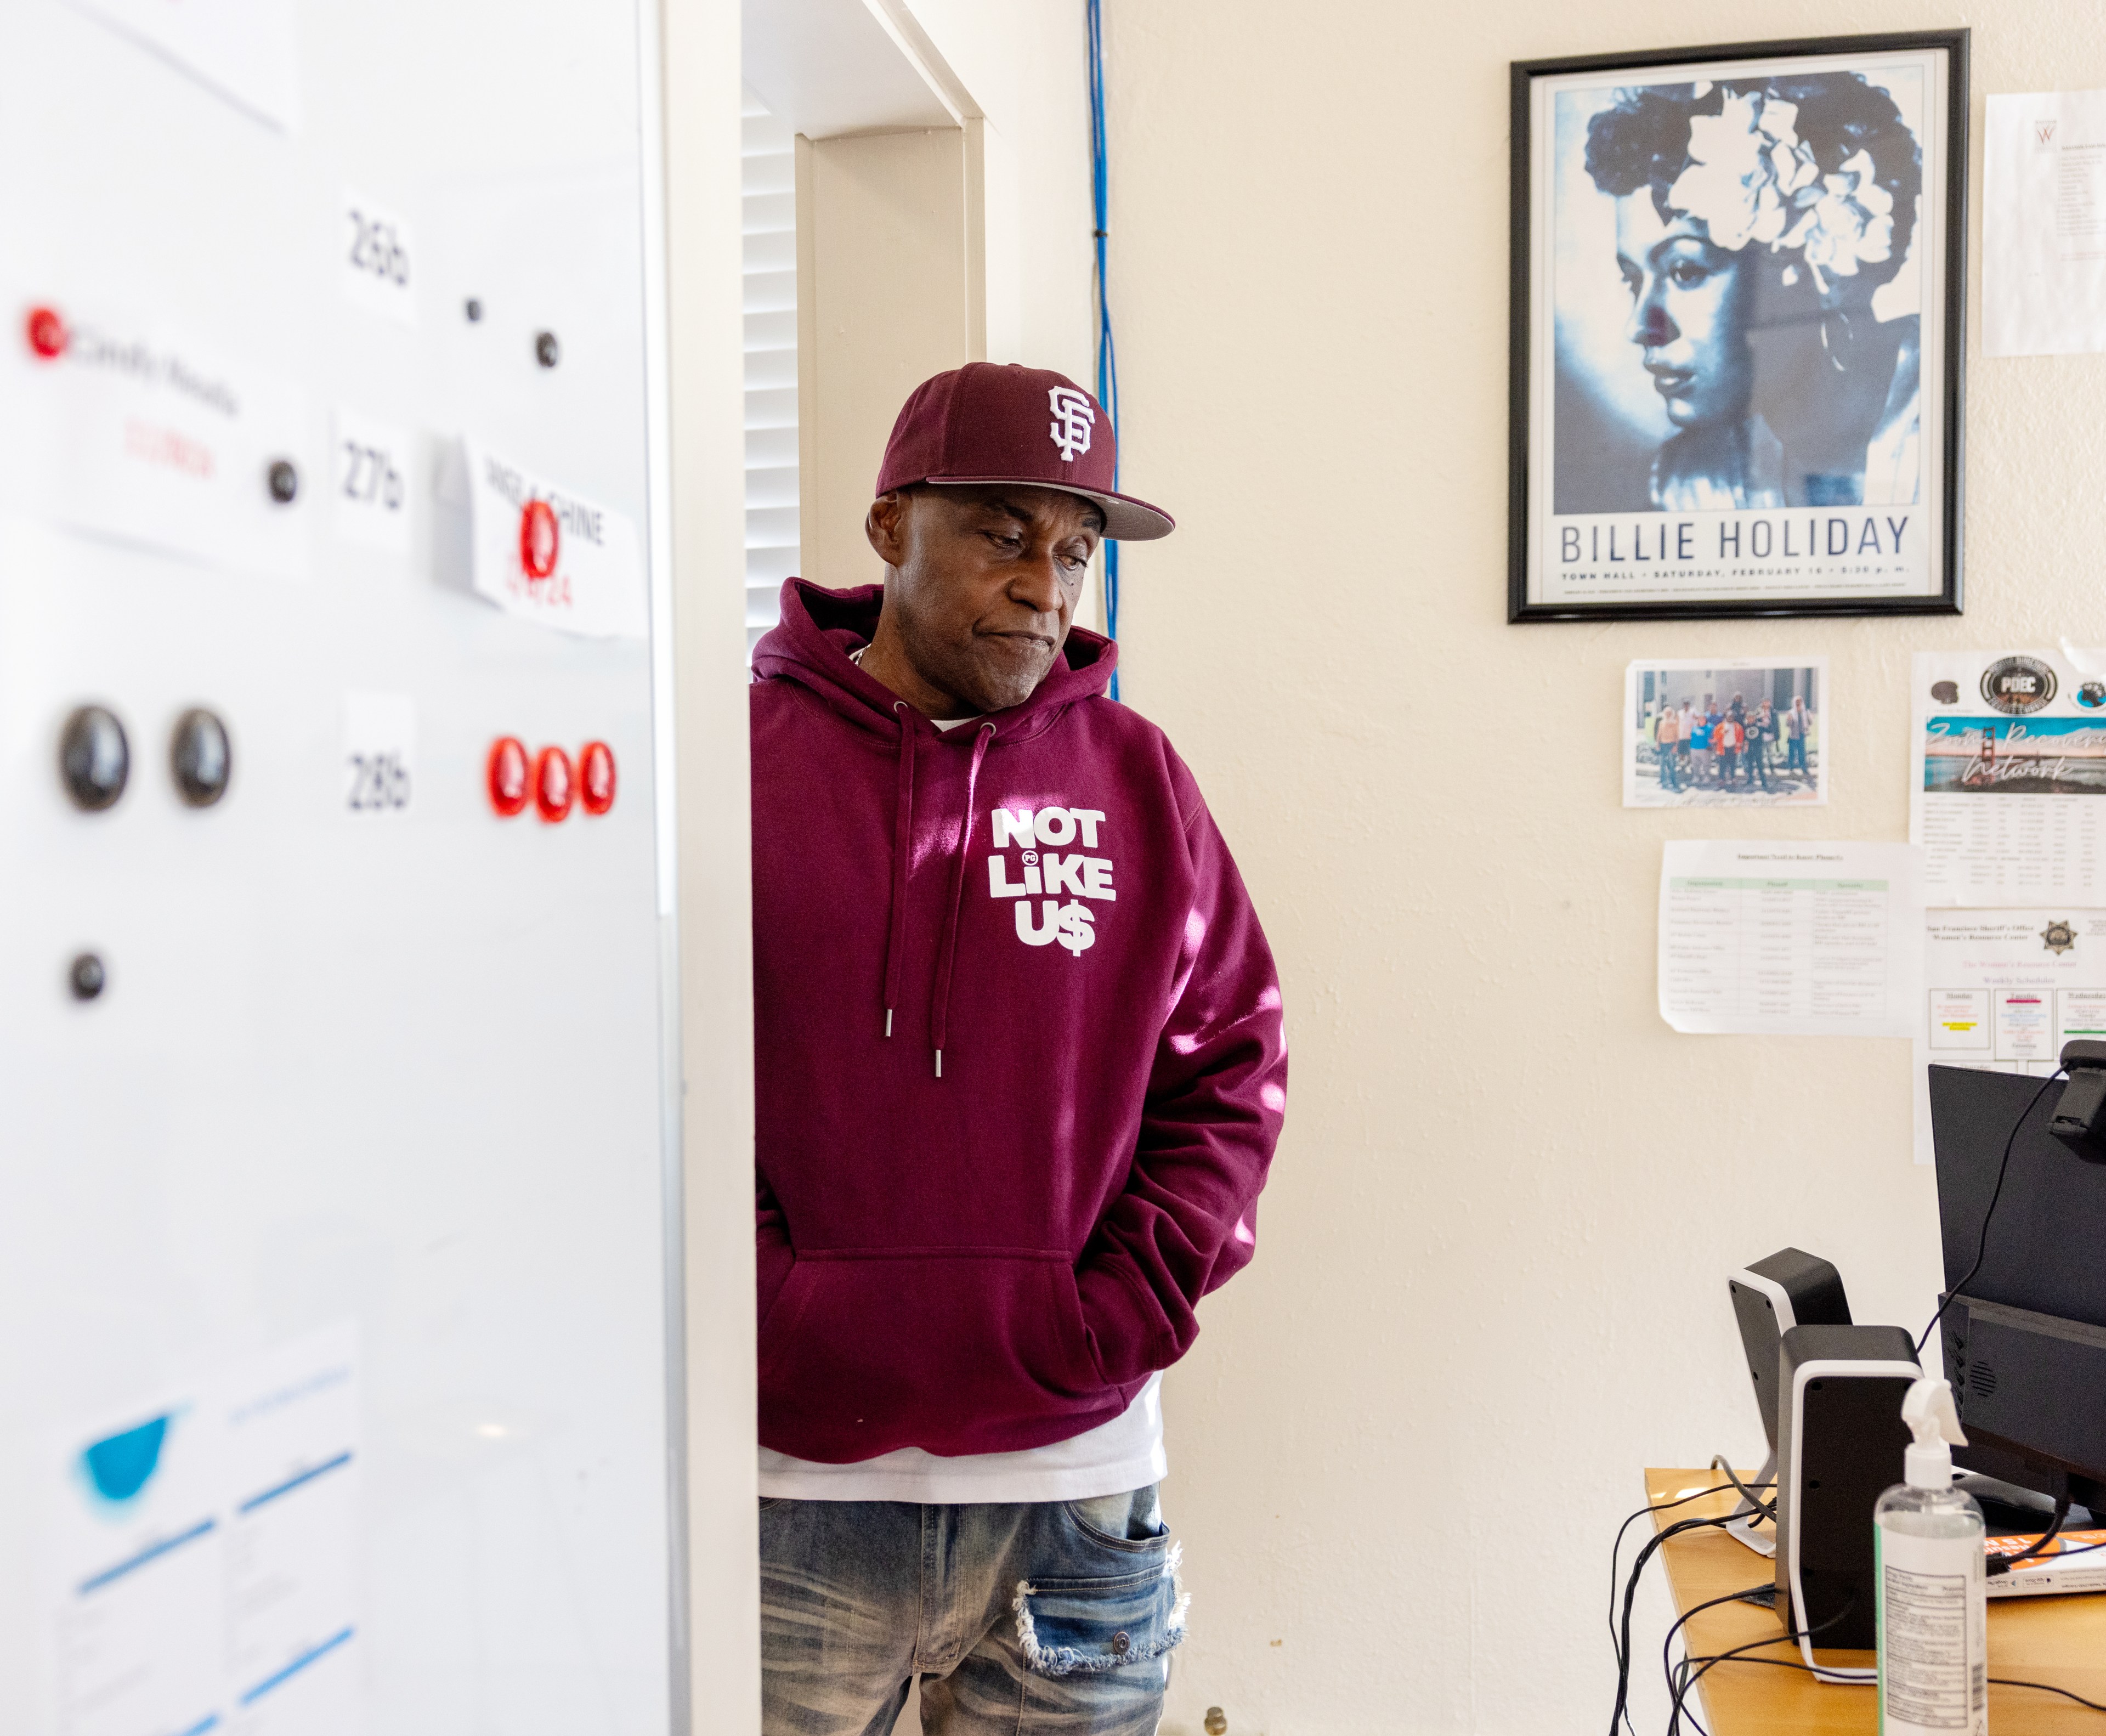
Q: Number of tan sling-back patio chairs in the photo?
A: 0